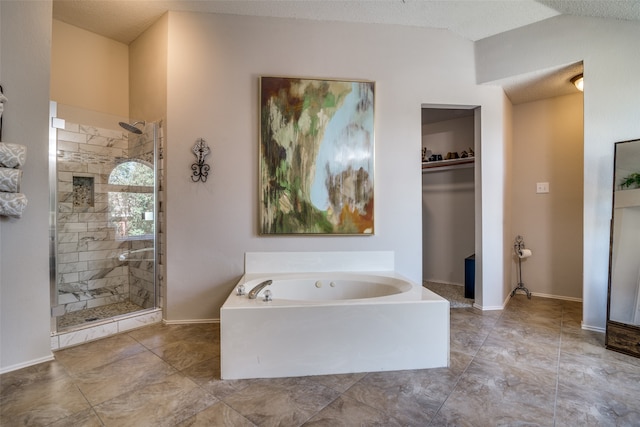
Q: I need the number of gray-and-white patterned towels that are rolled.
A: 3